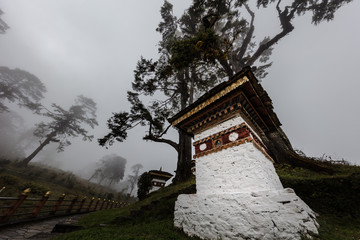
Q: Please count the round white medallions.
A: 2